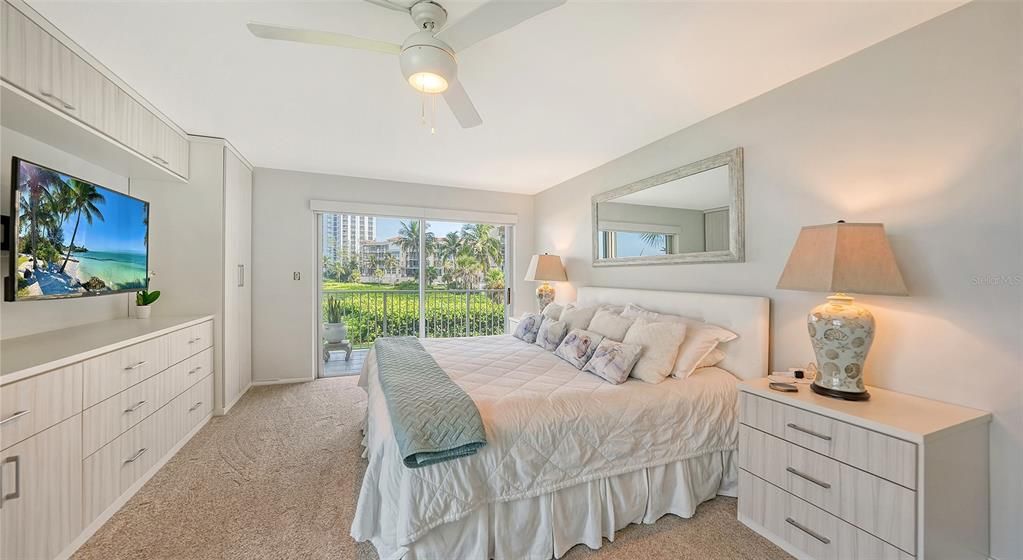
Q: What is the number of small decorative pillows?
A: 4